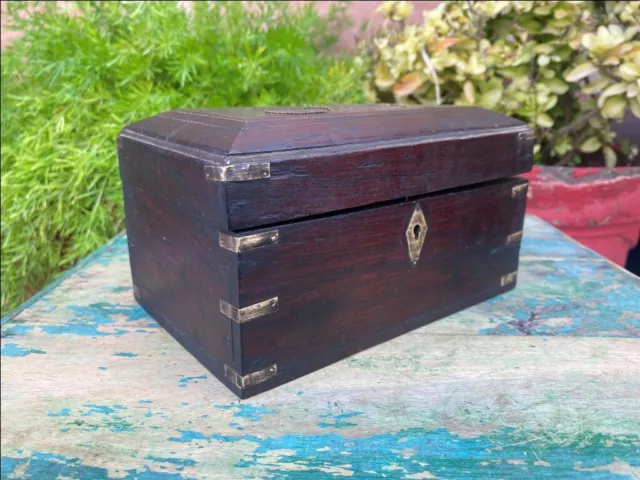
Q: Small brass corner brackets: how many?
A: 8